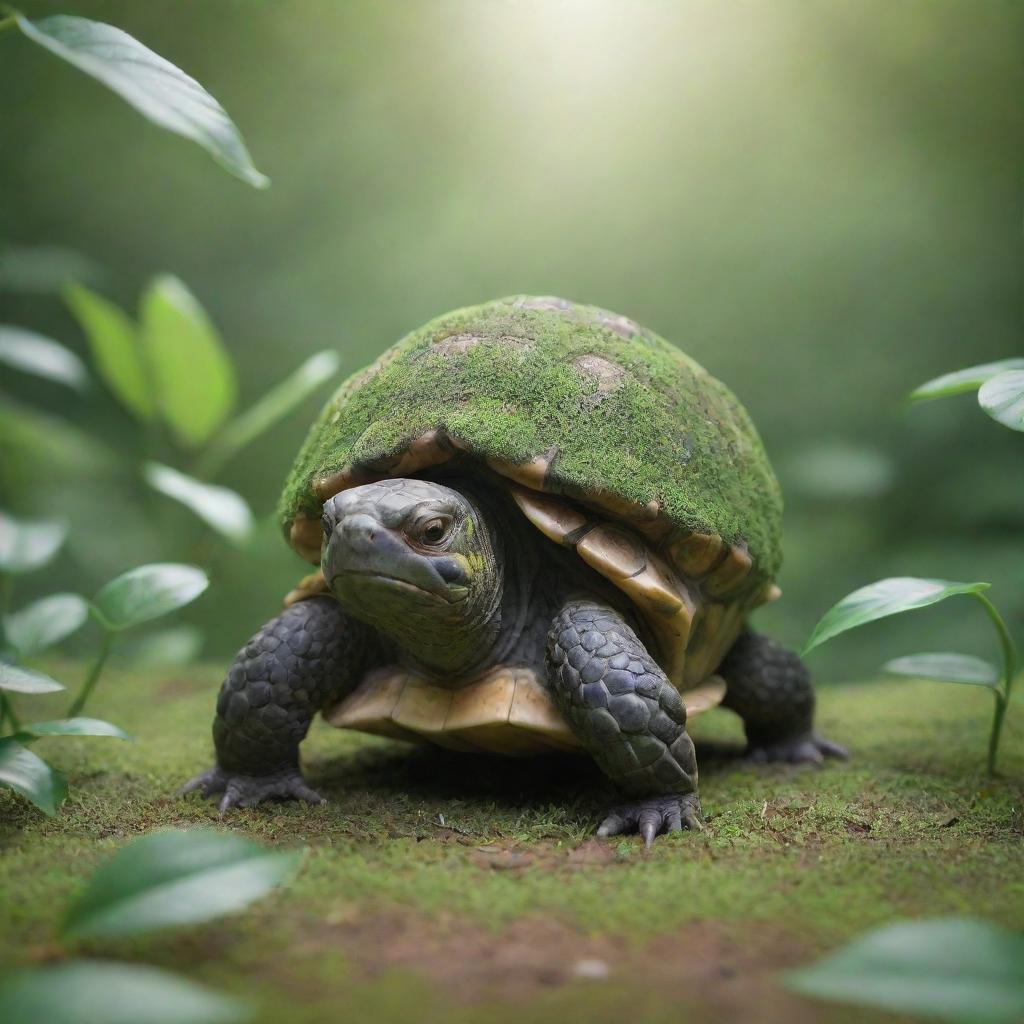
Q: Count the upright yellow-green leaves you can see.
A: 2